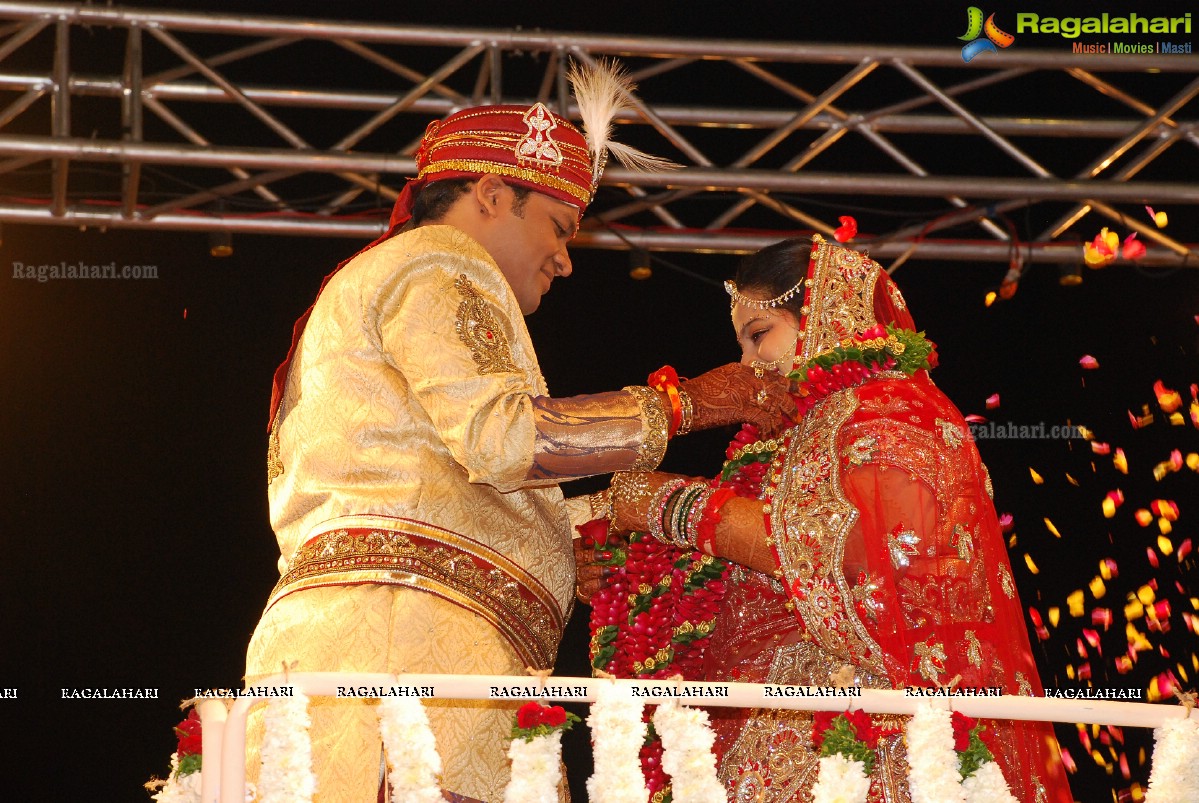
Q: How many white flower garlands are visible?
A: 10